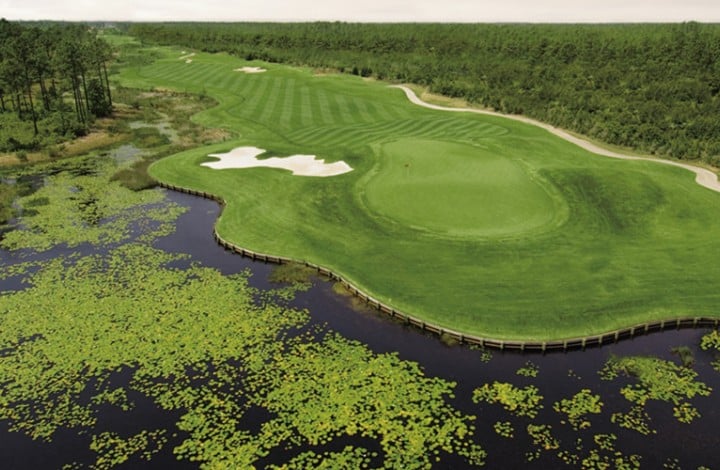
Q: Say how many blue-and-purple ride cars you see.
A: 0